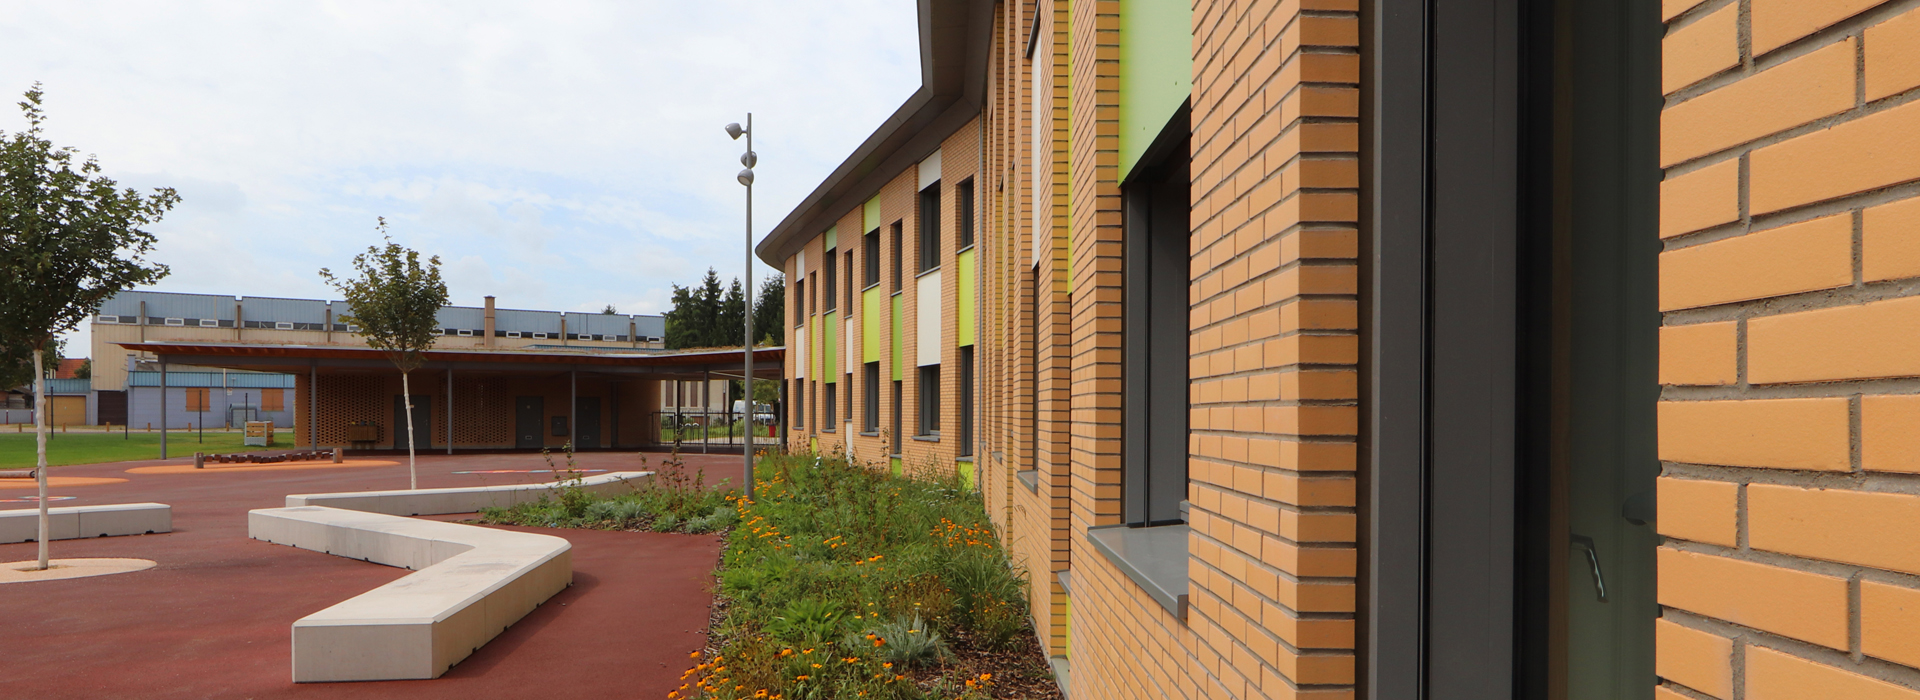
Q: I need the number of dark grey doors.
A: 3